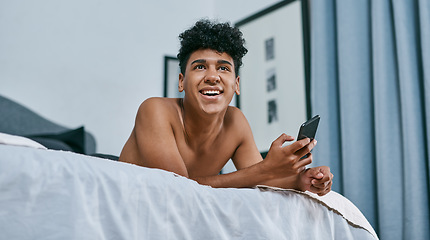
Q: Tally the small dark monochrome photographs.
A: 3